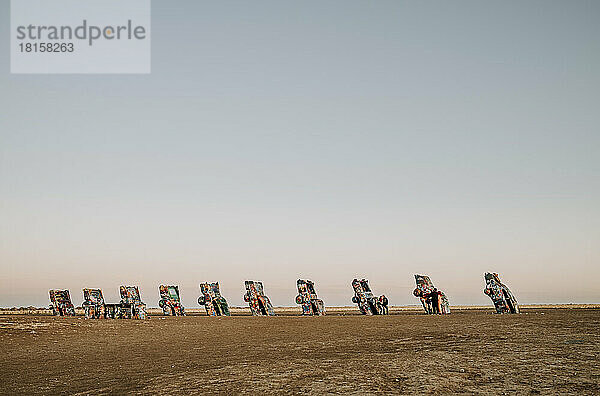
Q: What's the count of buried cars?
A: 10